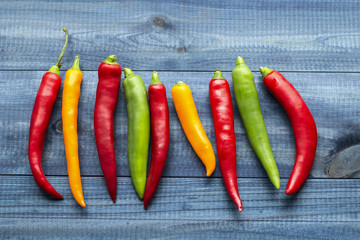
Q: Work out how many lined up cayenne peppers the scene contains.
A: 9